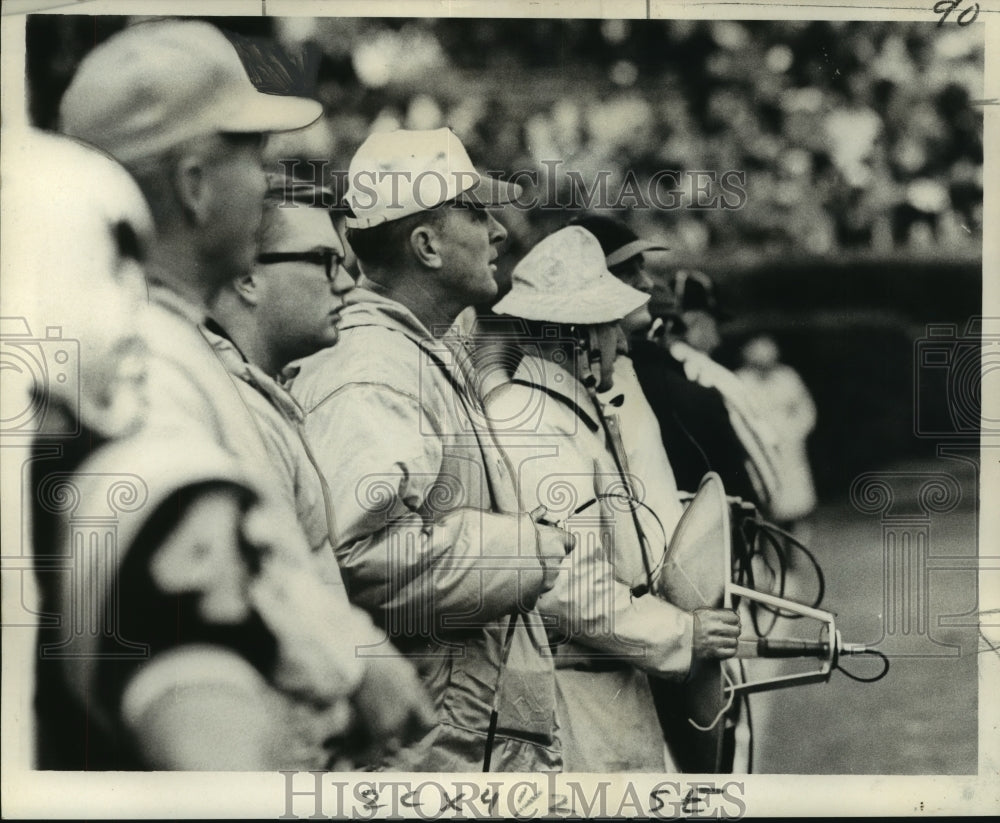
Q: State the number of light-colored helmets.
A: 1